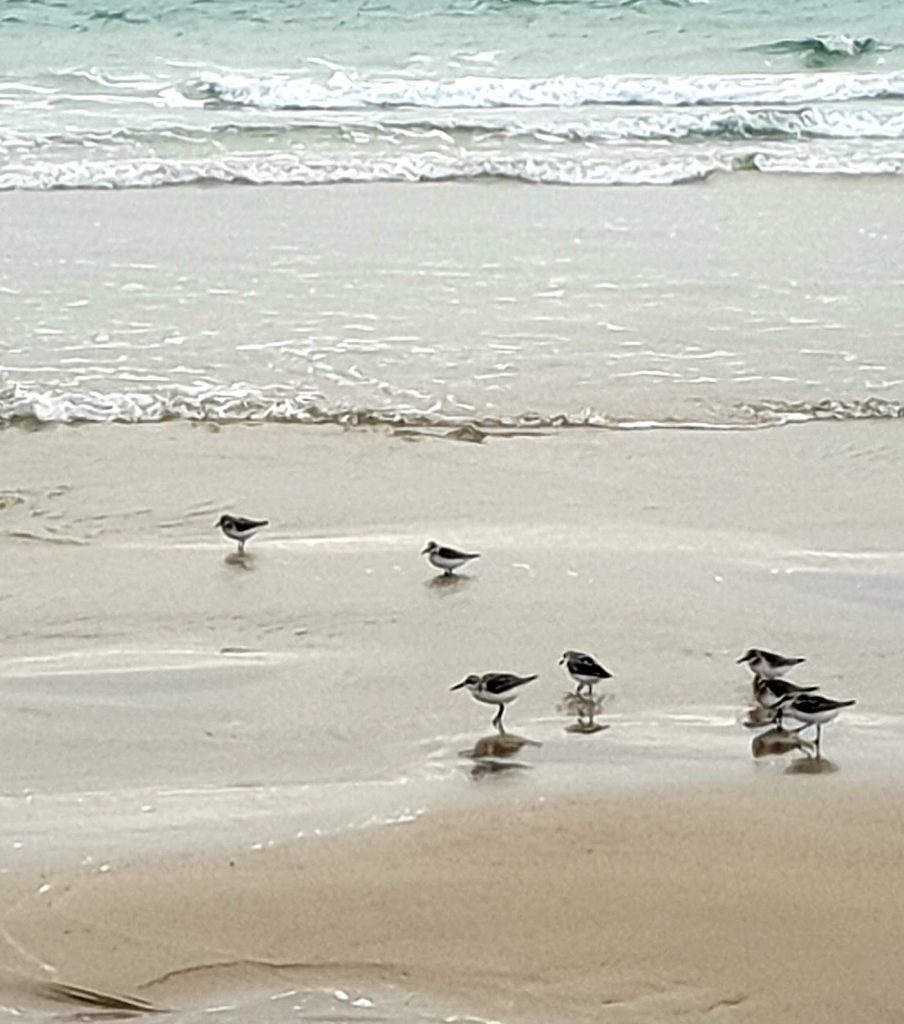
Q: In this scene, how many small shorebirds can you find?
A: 7